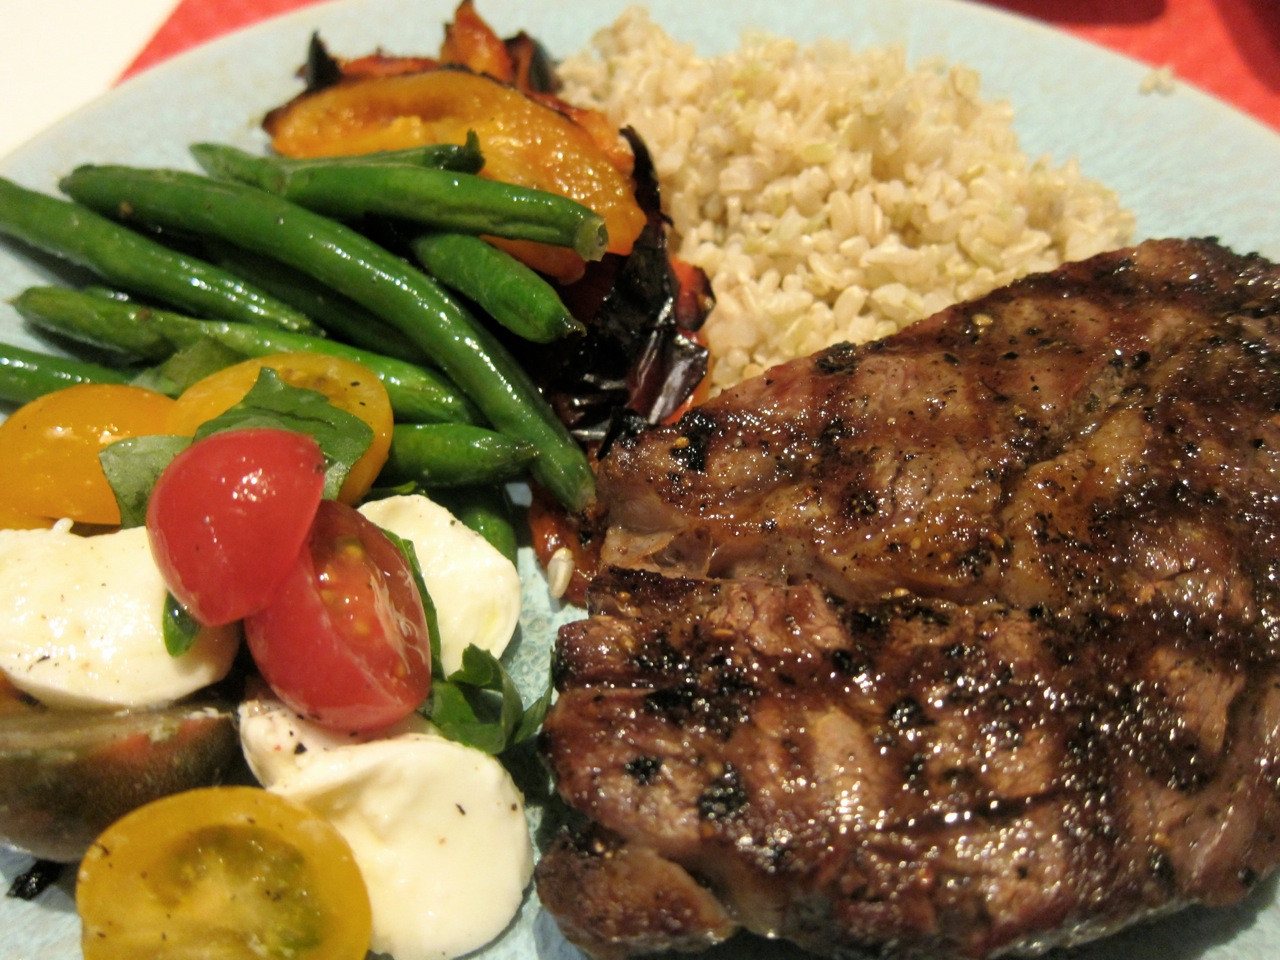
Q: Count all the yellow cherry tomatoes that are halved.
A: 3